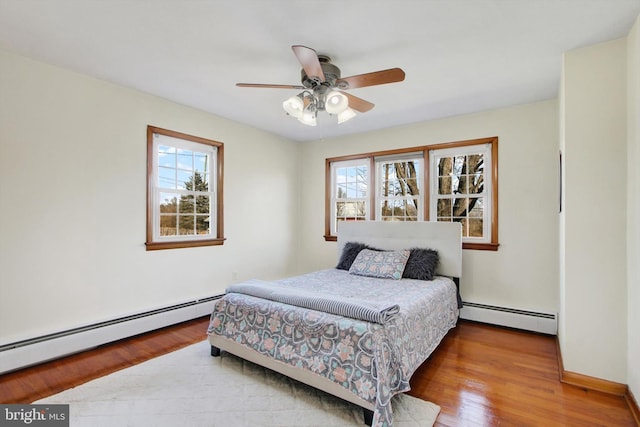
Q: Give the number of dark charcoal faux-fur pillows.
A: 2